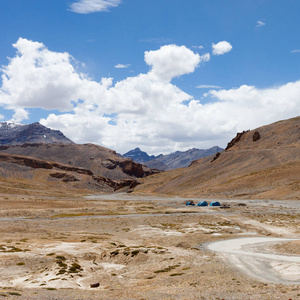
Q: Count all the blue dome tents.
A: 3